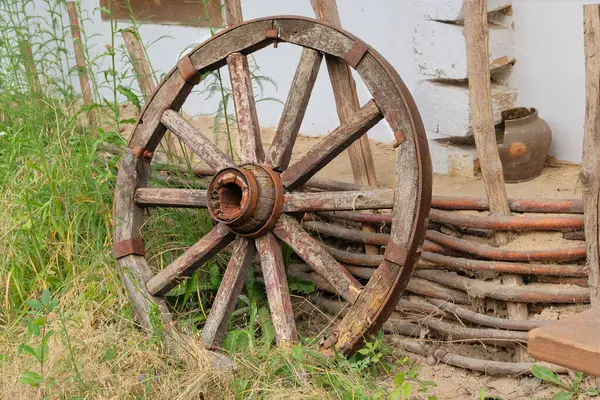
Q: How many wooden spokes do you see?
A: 10